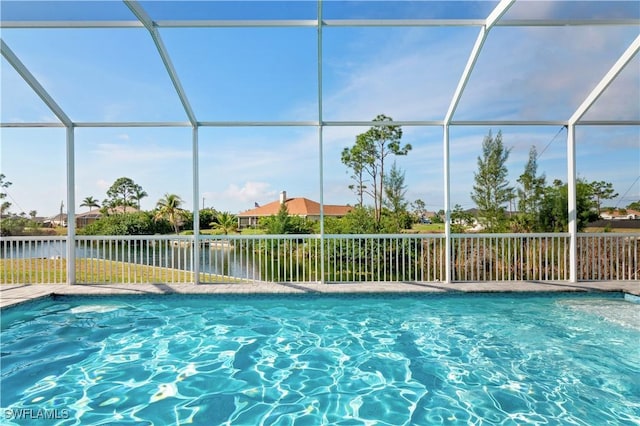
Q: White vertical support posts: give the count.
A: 5